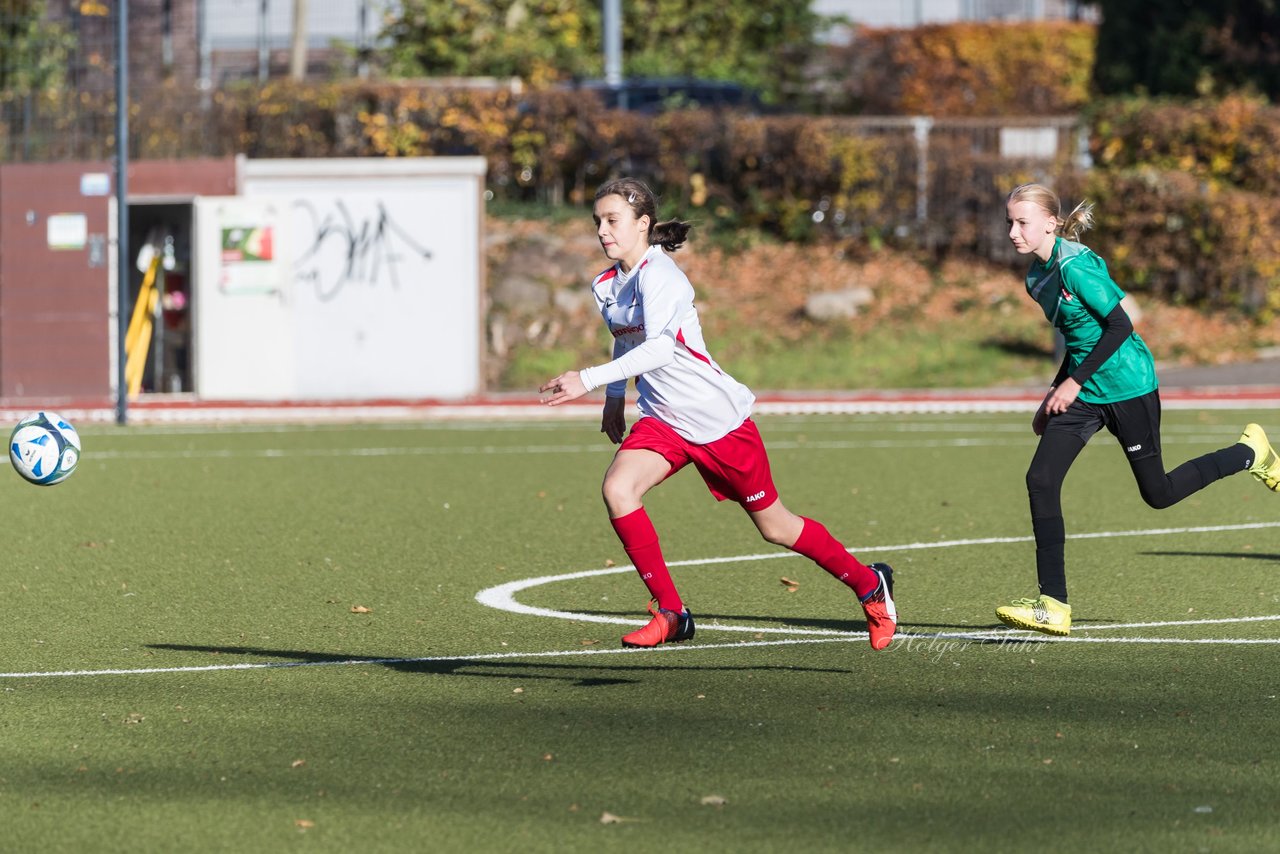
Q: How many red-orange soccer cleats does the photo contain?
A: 2